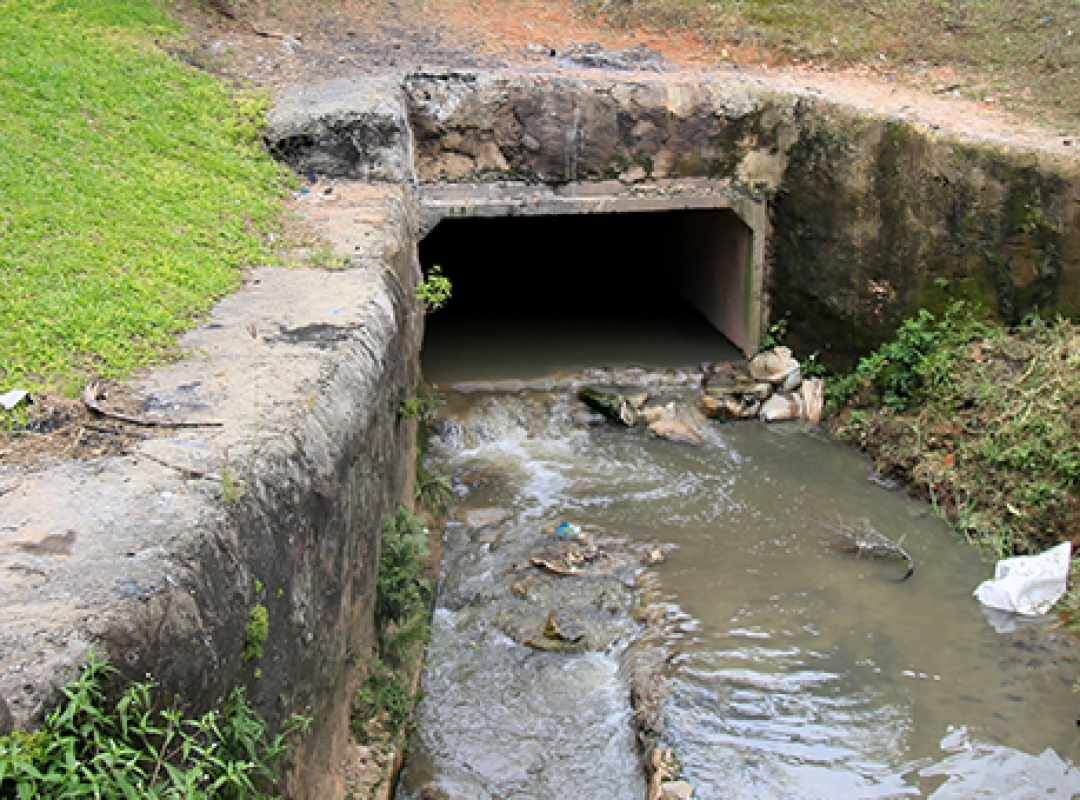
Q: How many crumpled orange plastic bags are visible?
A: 0